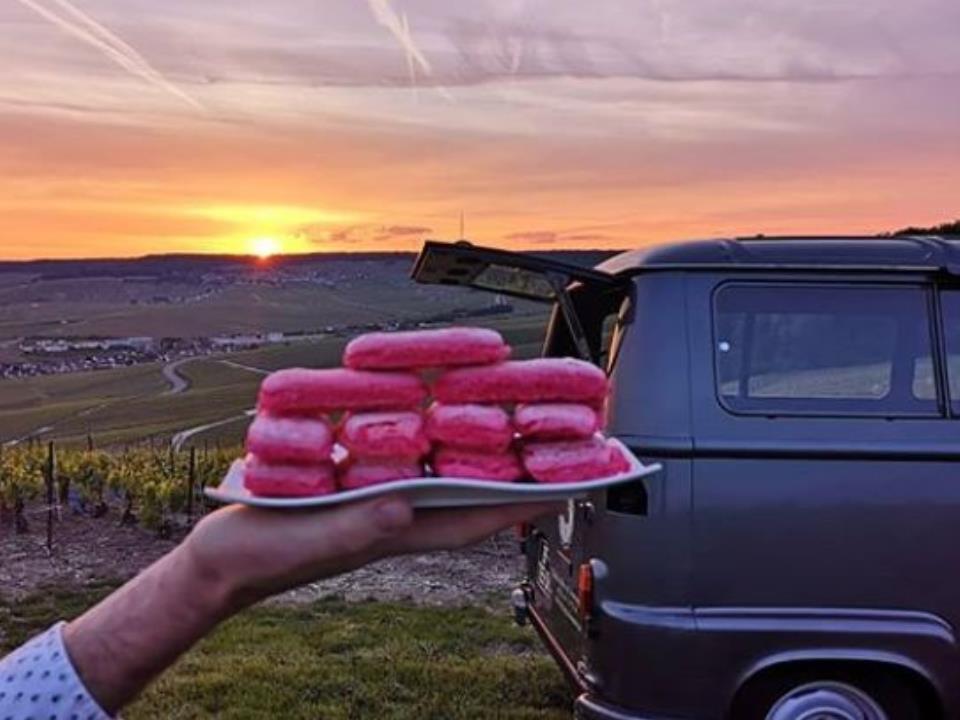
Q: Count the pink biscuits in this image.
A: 11